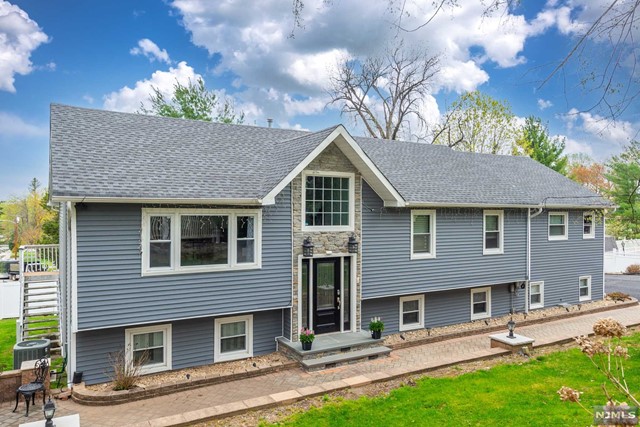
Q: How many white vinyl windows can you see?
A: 12